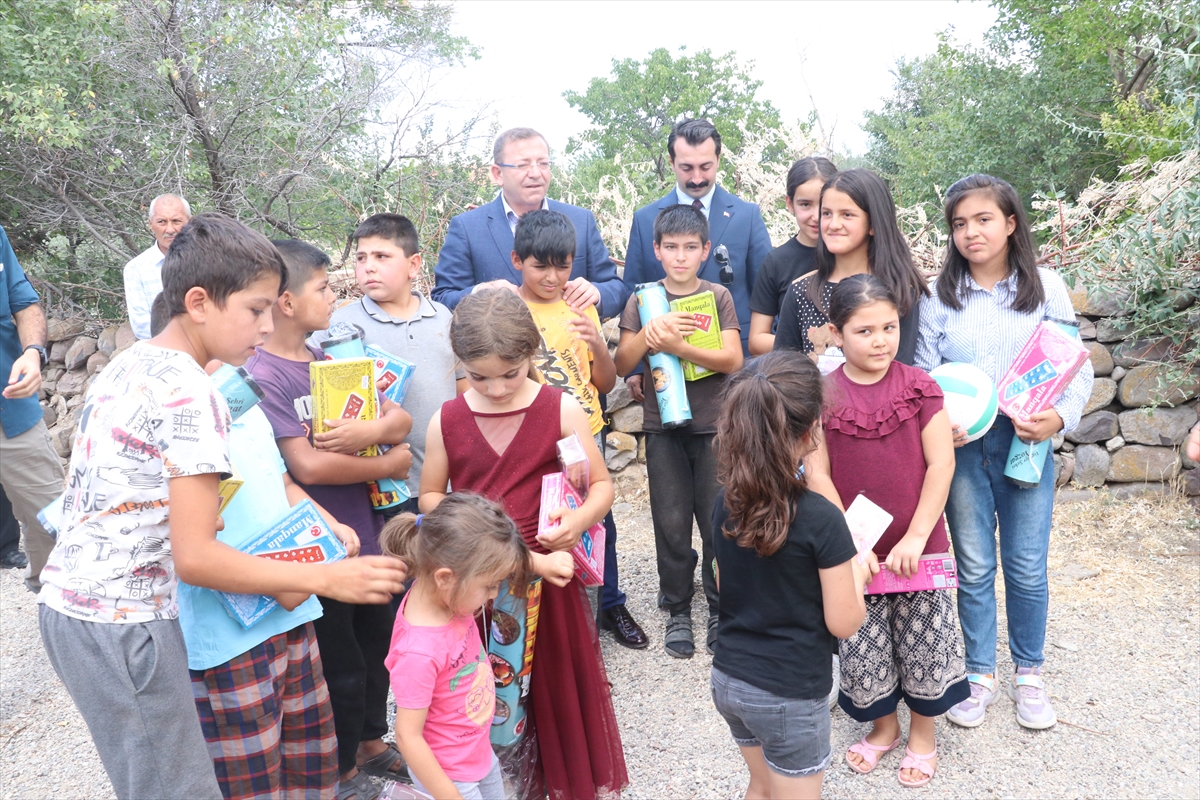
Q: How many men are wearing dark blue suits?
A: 2